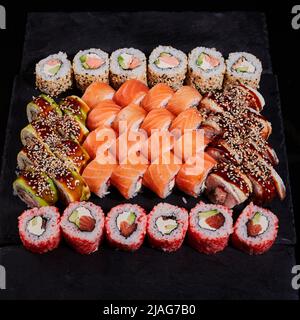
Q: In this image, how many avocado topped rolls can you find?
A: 8